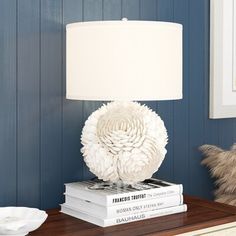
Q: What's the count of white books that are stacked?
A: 3